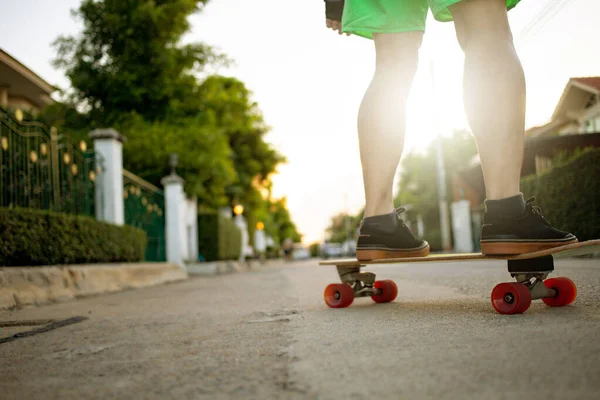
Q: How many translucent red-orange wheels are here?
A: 4